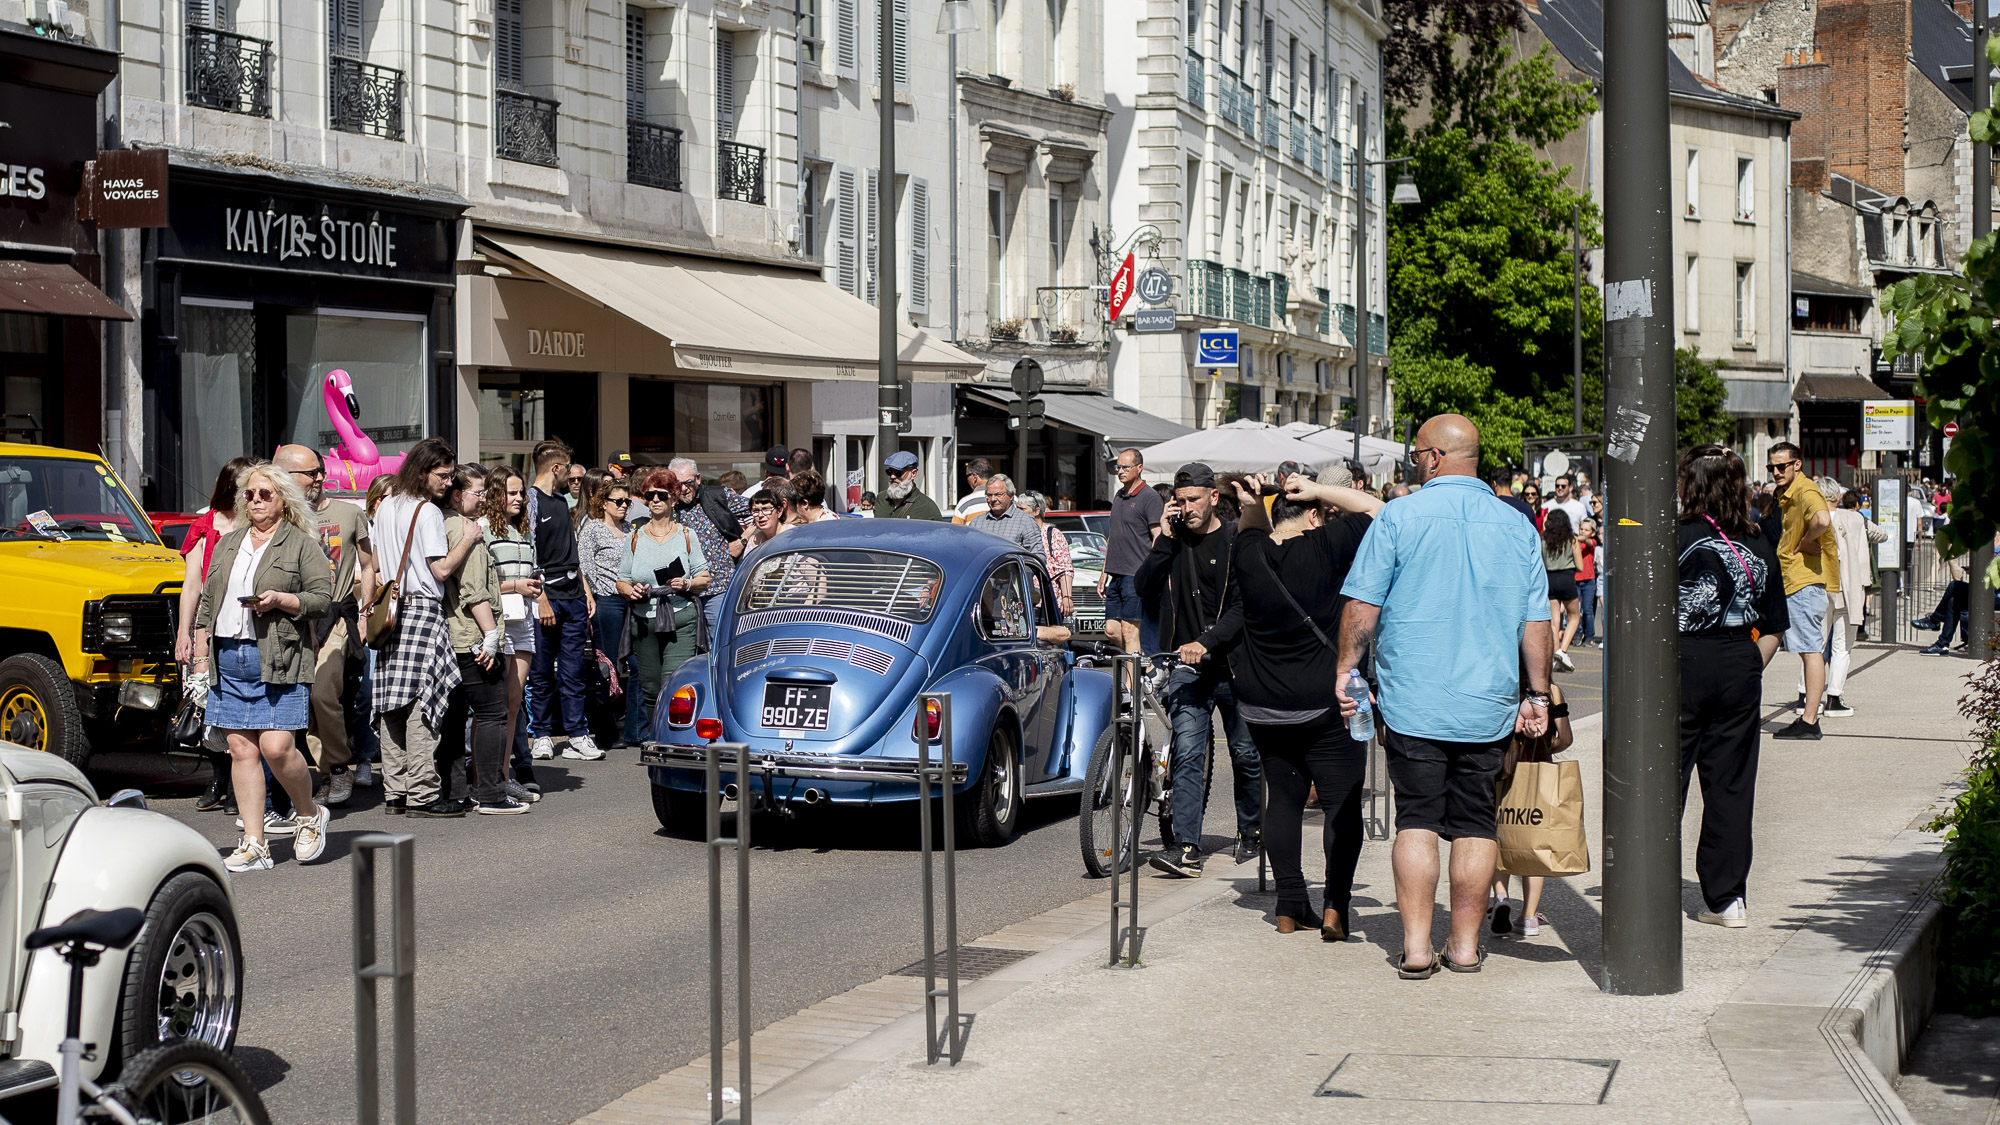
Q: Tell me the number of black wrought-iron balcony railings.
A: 5